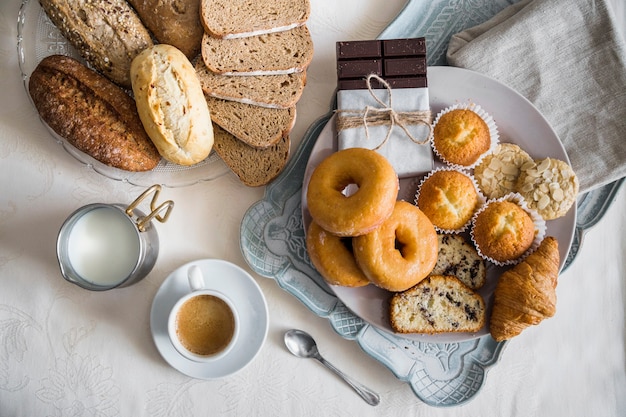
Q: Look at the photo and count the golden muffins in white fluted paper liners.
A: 3